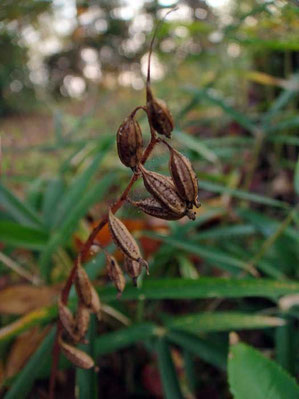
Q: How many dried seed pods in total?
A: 13